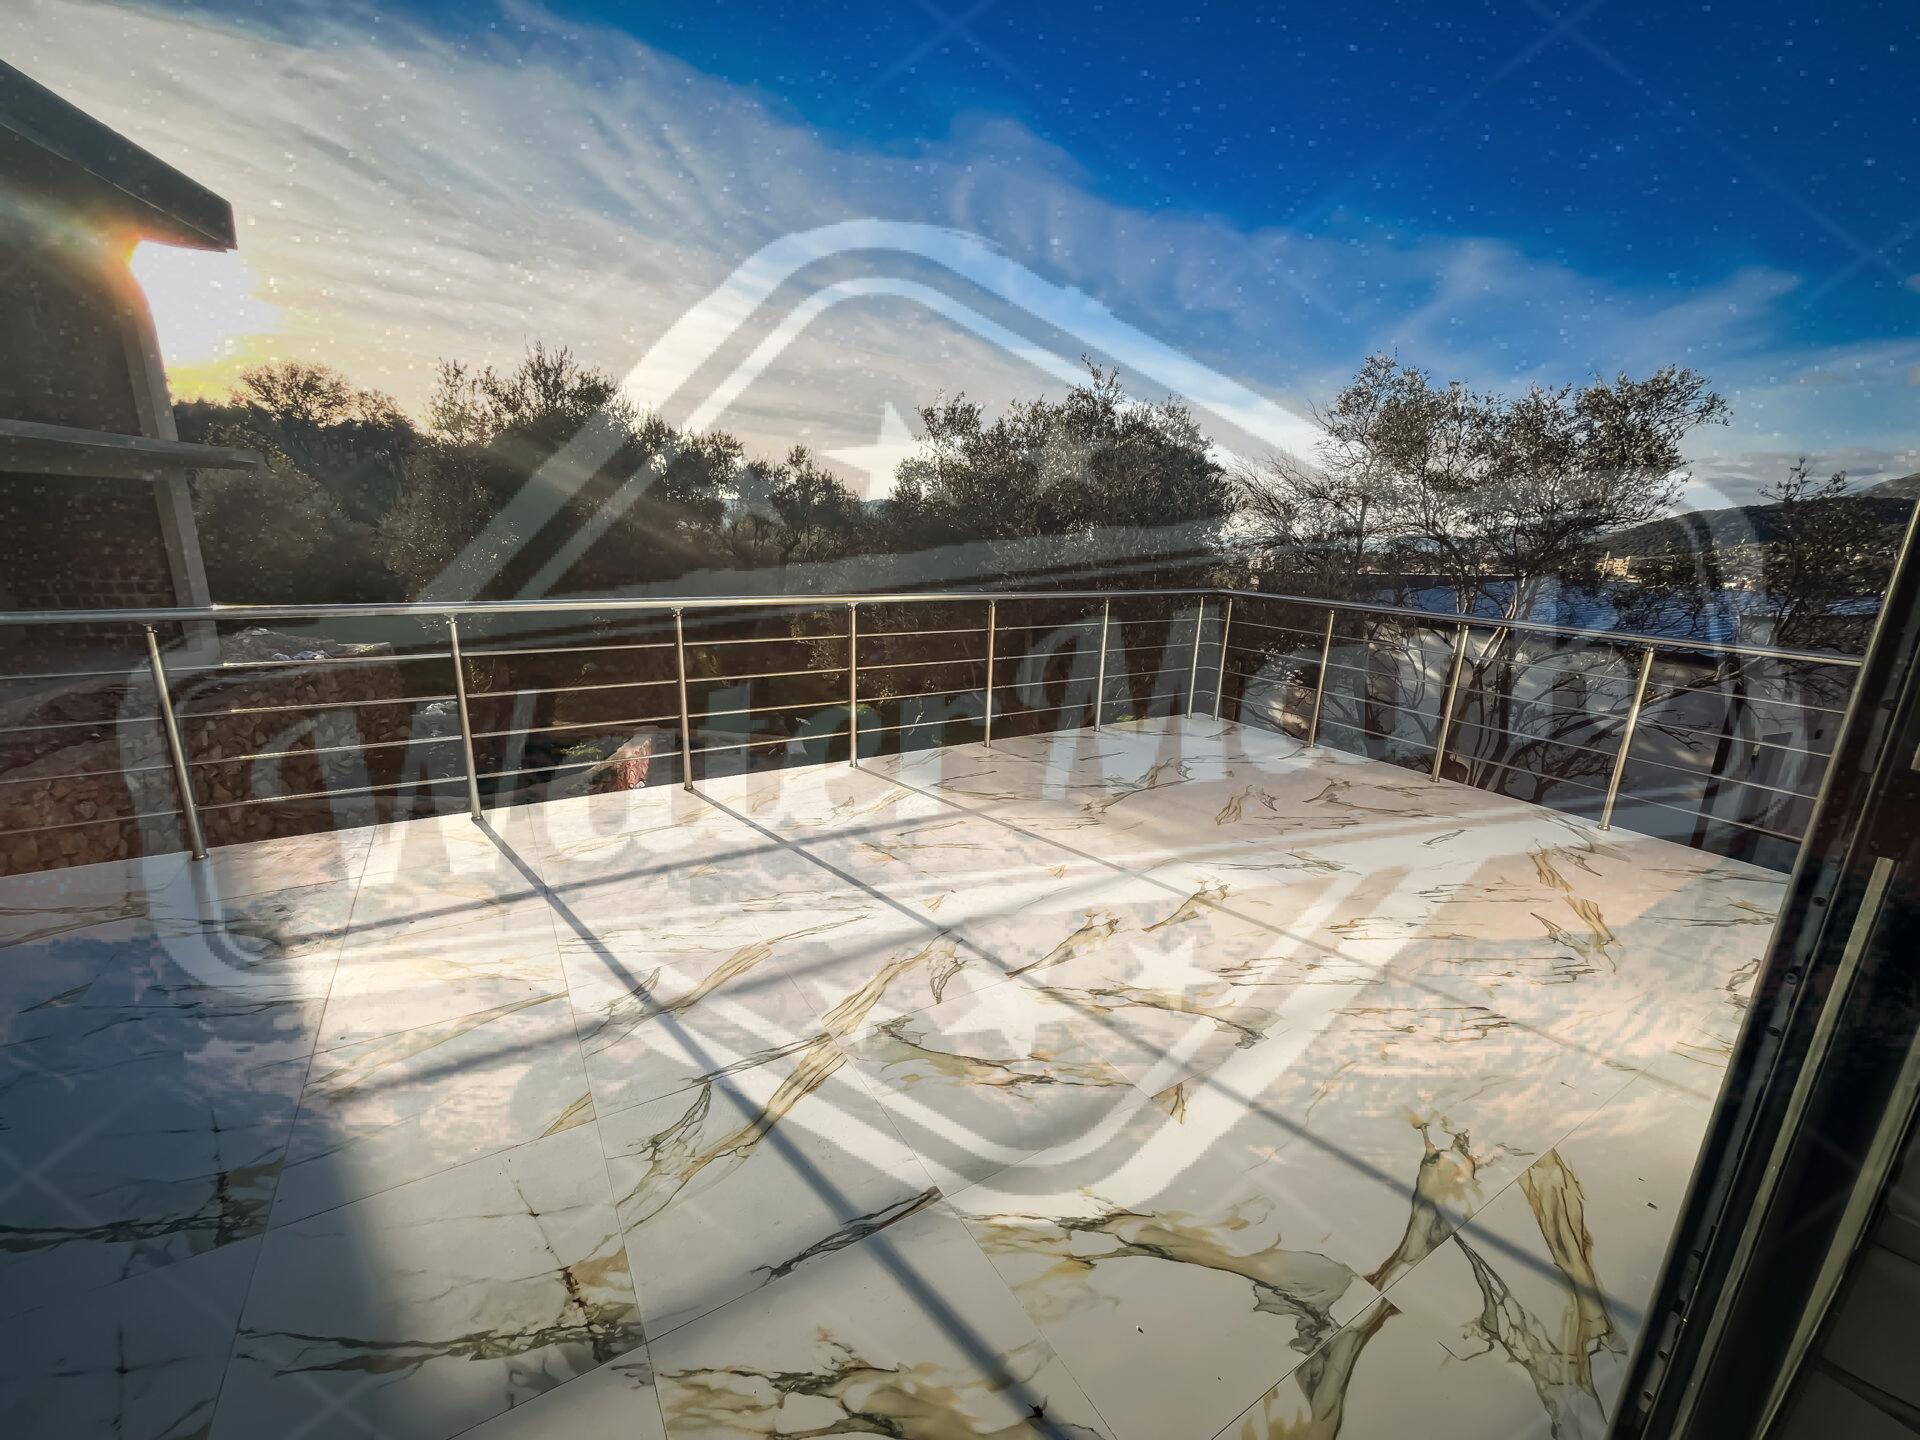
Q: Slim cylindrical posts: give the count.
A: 11